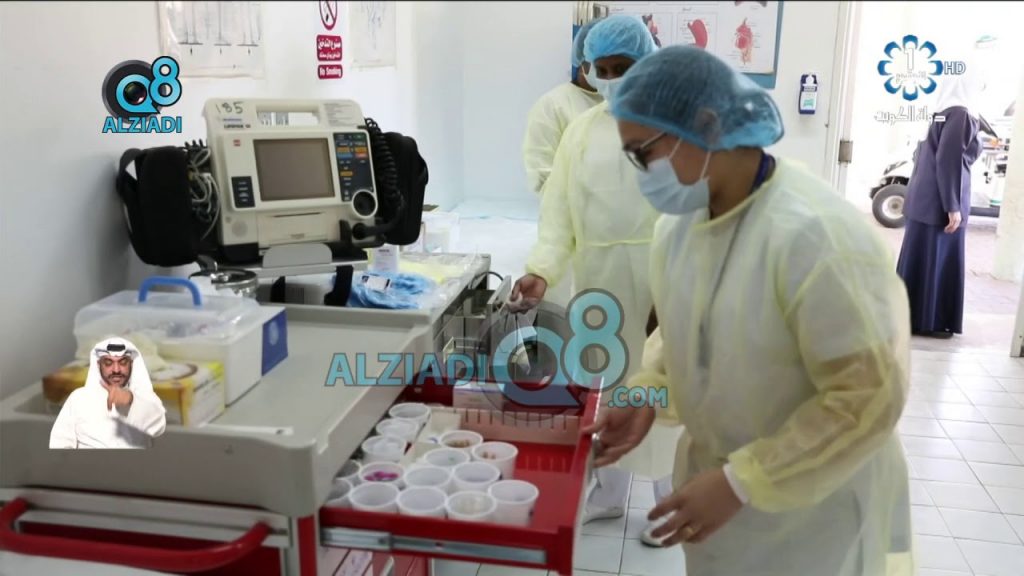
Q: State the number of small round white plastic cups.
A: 15